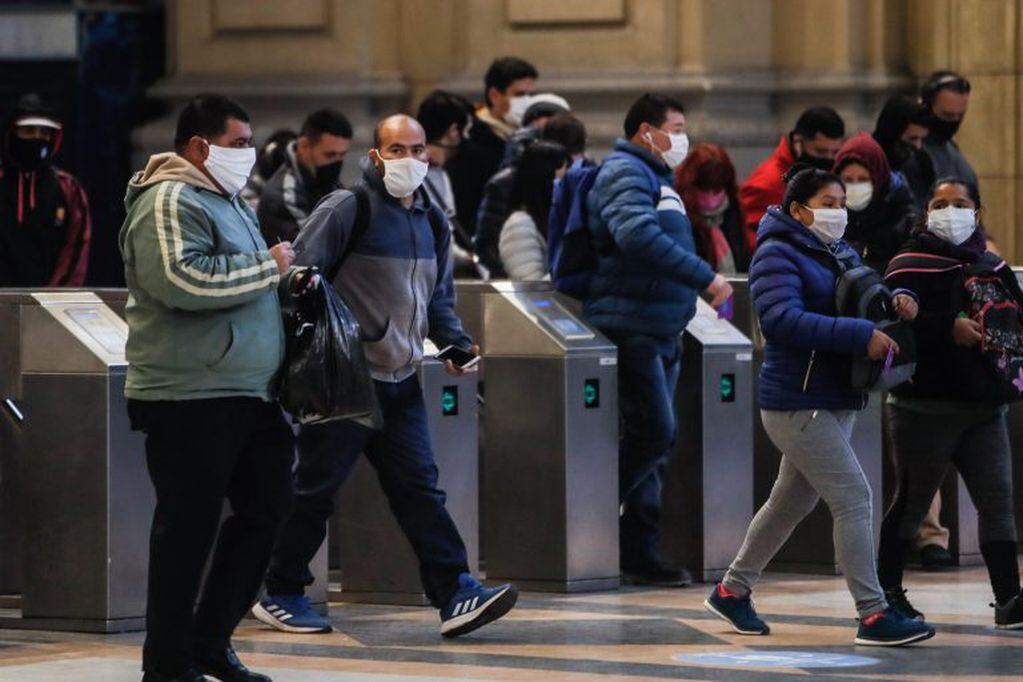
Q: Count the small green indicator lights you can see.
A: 3